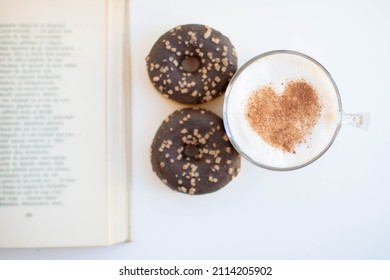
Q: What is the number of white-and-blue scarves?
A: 0